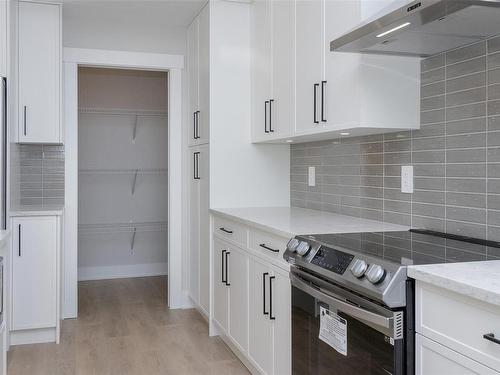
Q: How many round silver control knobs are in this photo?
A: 4